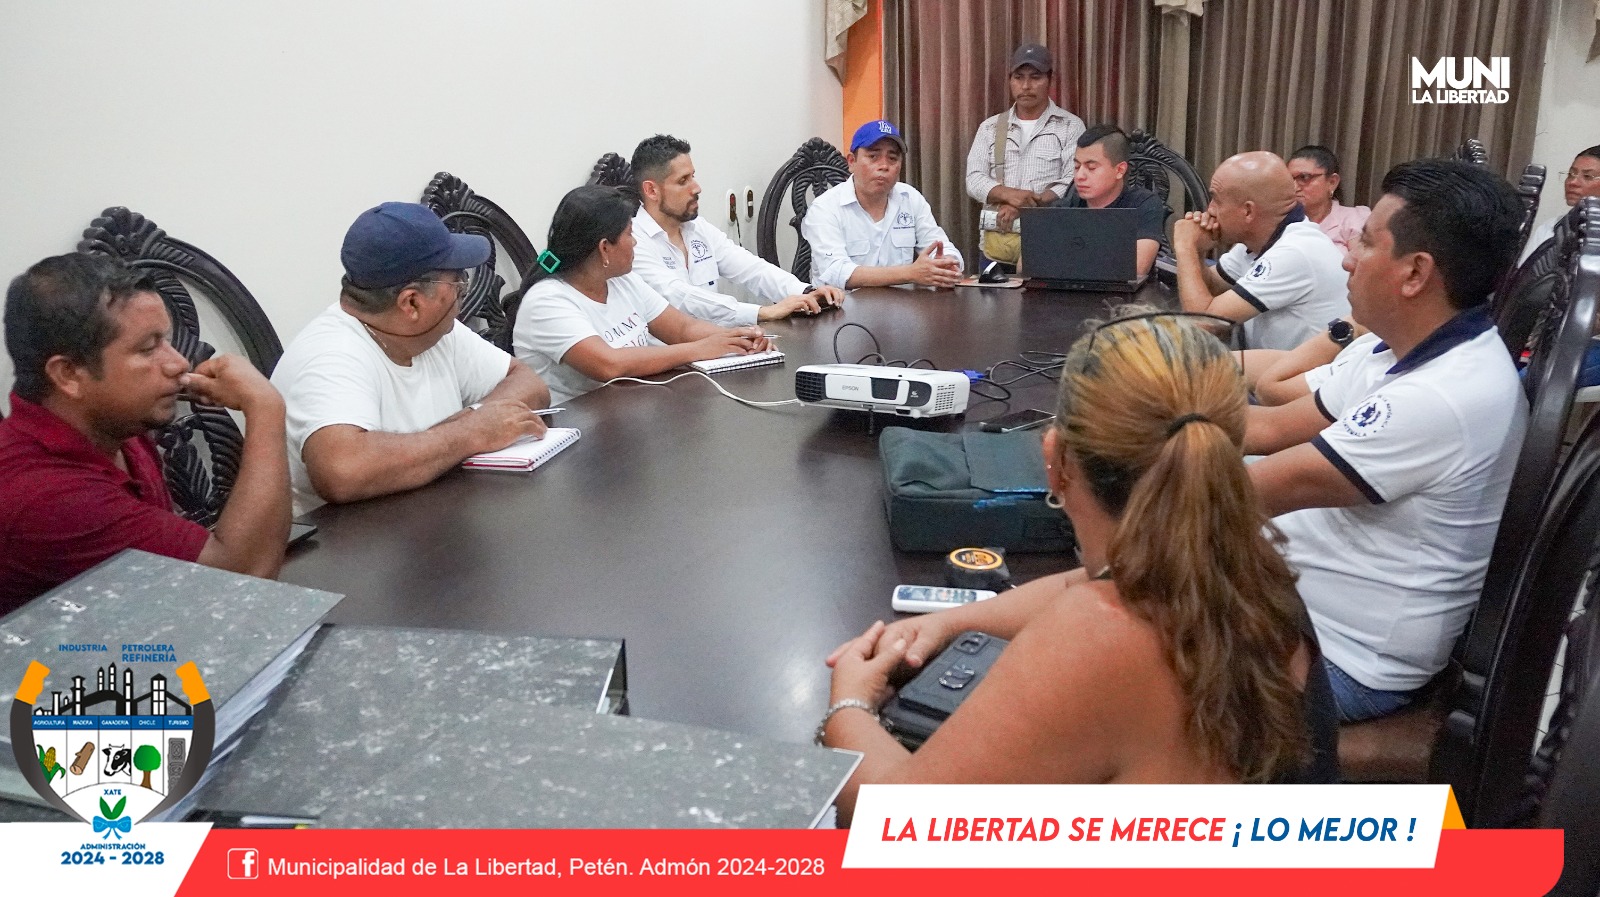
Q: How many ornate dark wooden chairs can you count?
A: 9